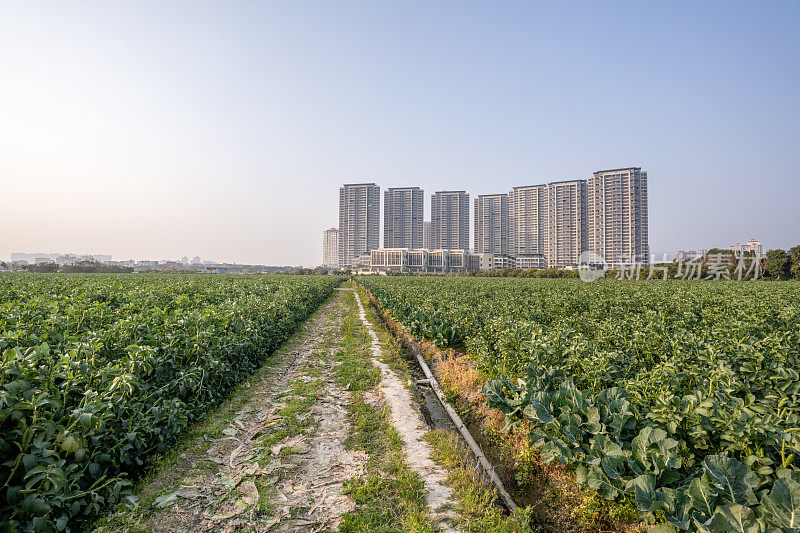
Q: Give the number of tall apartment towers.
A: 7